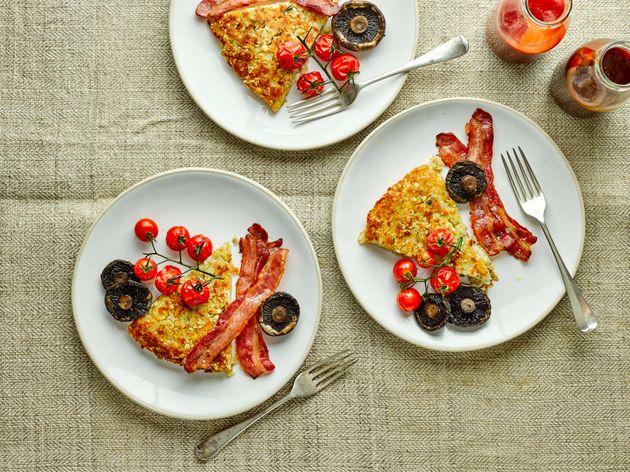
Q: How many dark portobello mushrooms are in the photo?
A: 7